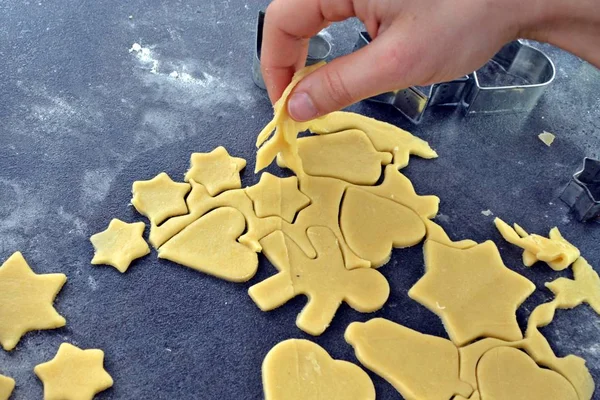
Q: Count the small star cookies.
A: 5